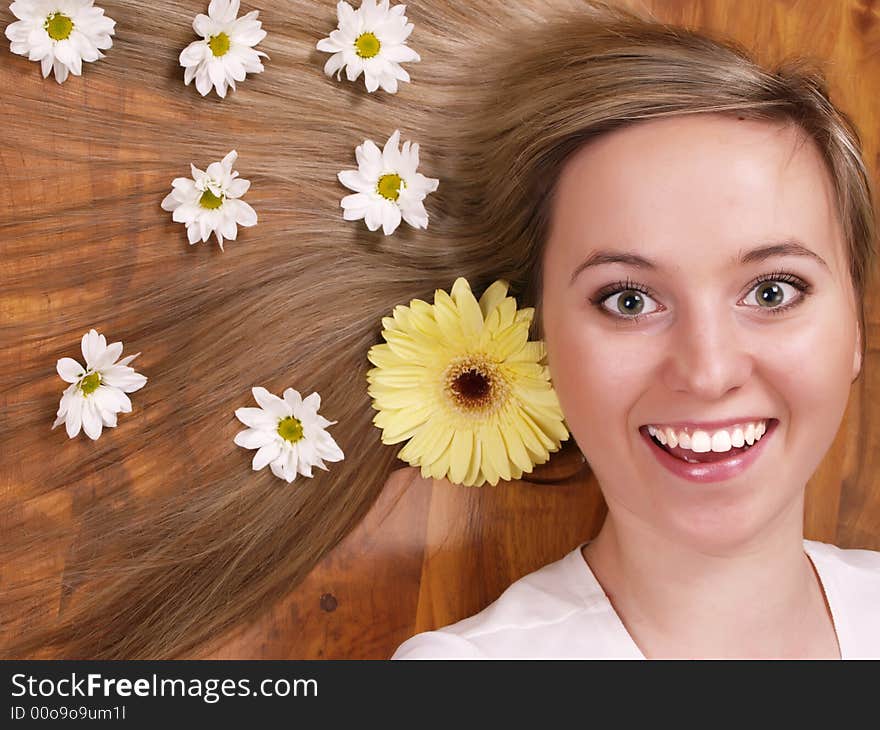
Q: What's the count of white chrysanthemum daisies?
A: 7